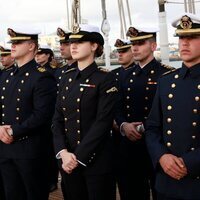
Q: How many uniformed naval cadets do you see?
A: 8